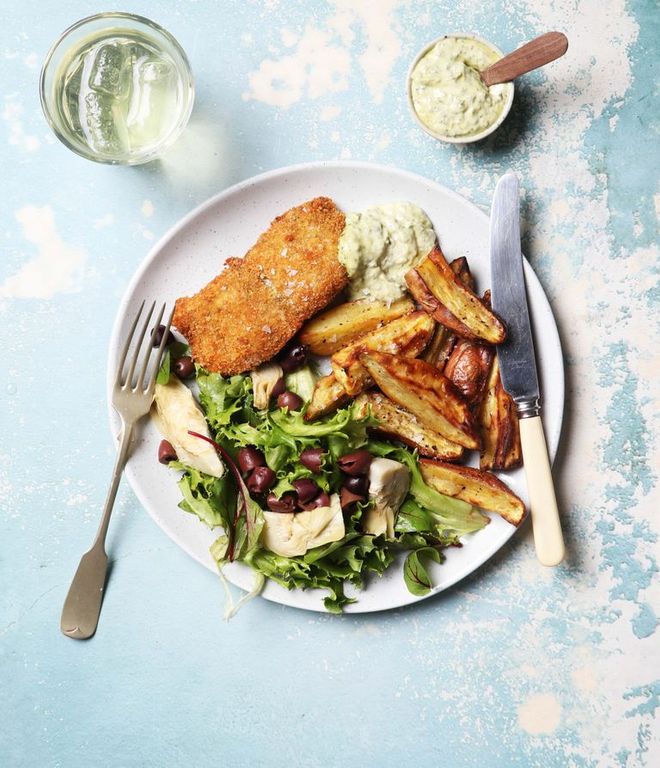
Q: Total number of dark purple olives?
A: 15